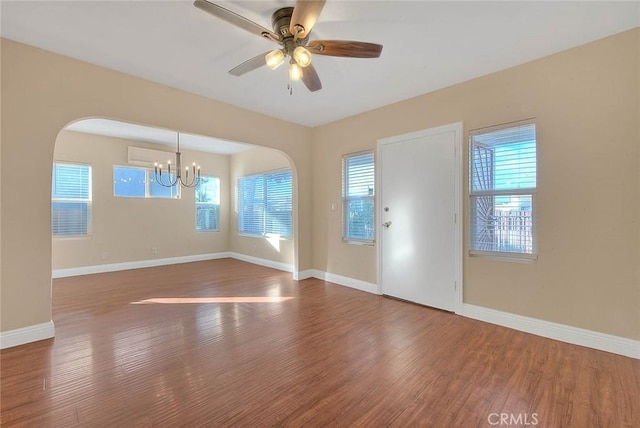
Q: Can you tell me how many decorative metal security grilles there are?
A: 1